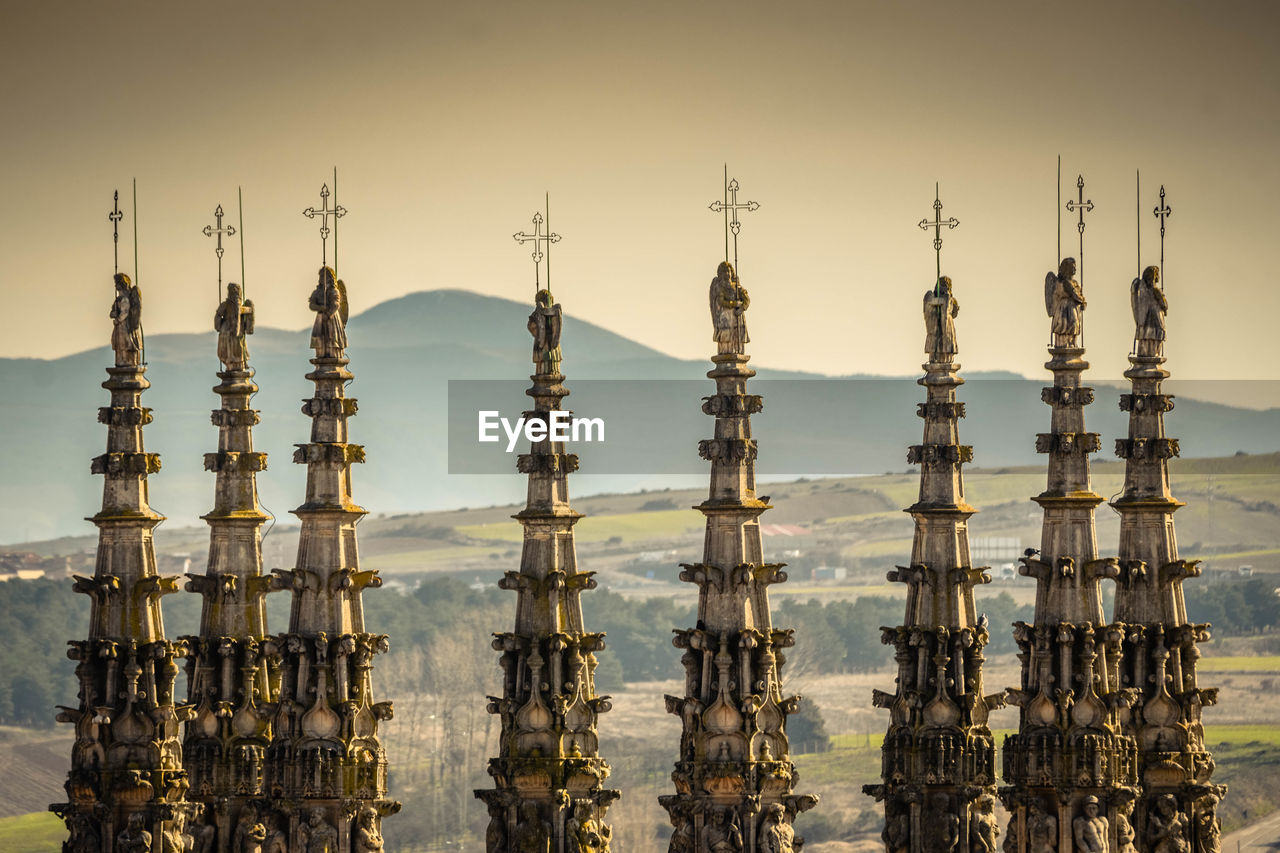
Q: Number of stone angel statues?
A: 8